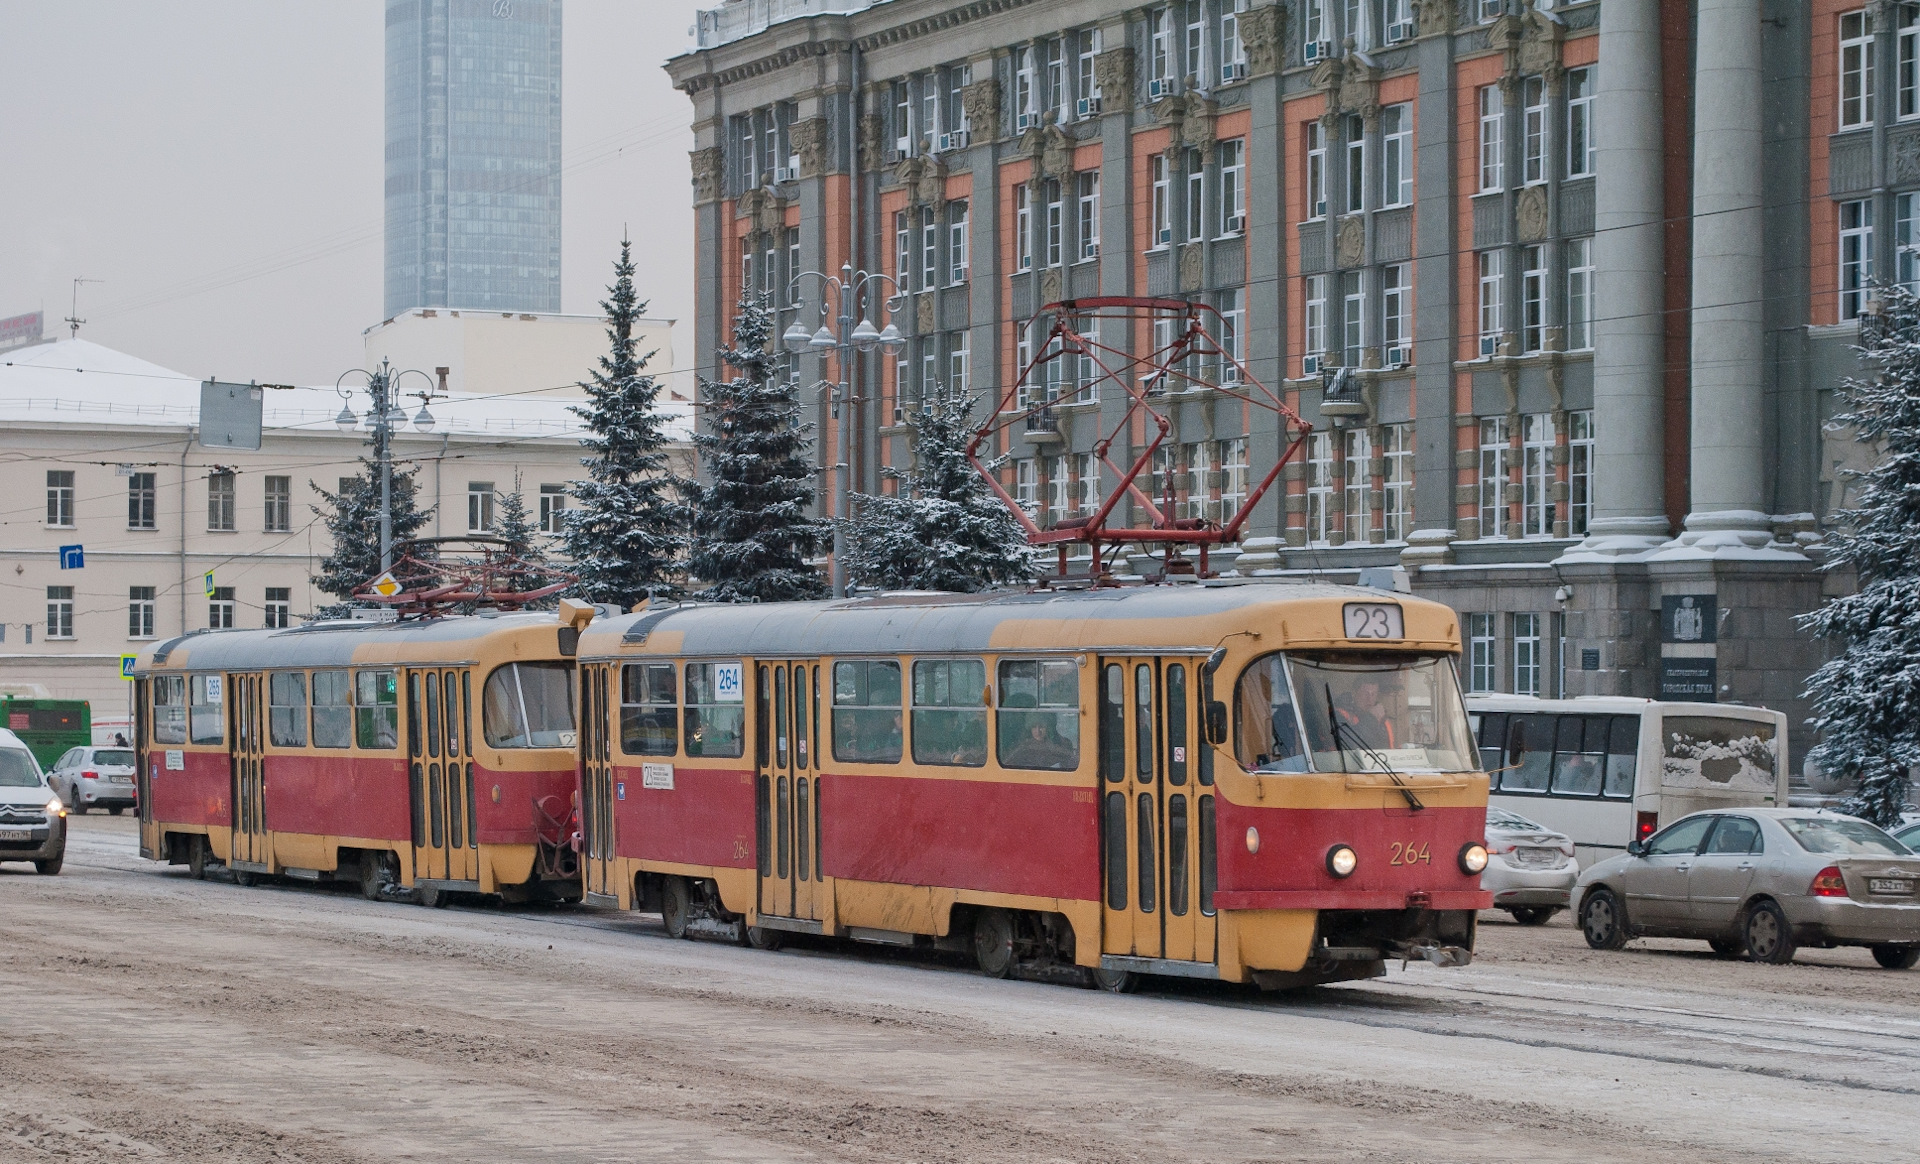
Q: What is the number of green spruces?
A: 6